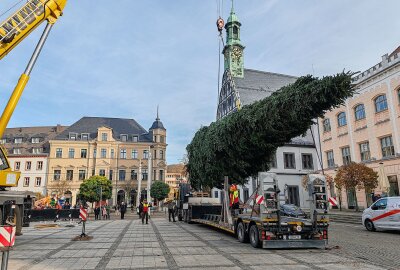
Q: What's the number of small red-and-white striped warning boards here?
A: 4